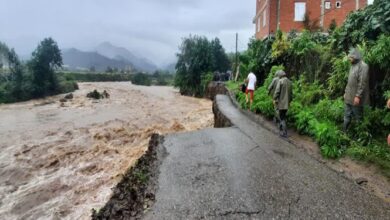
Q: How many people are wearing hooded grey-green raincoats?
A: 3